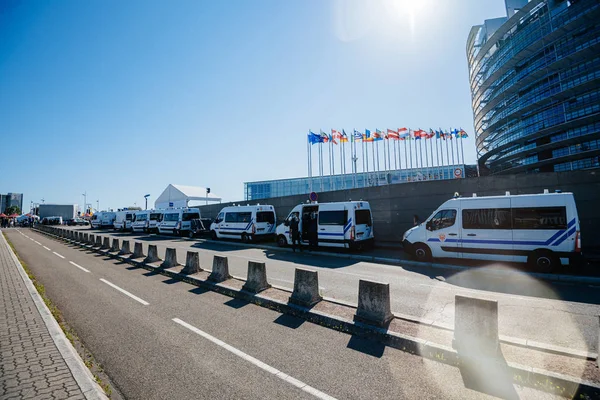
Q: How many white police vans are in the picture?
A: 7